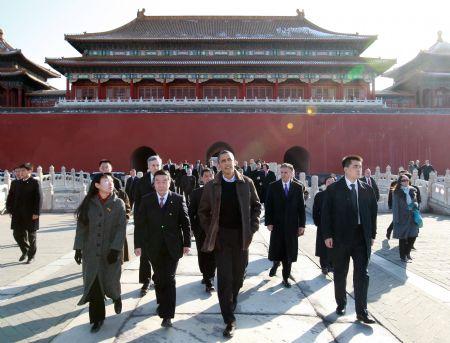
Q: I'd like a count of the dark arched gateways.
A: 3